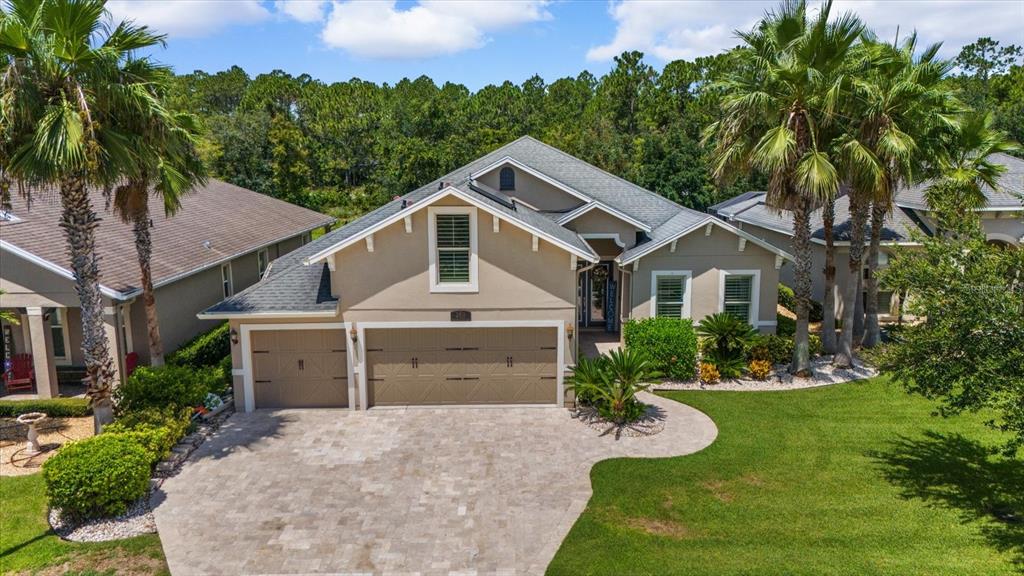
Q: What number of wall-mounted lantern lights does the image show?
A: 3